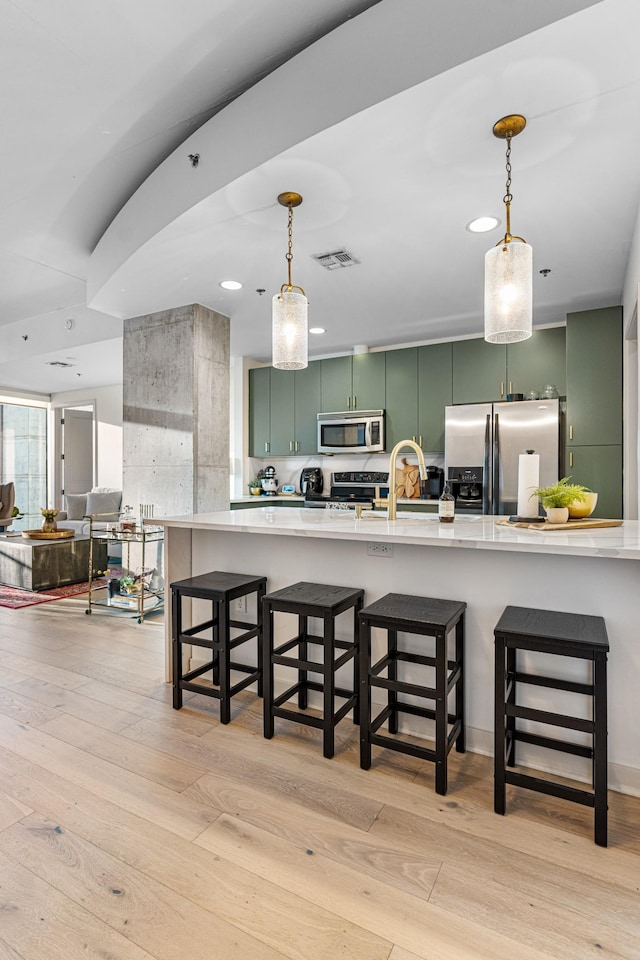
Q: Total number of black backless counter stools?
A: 4